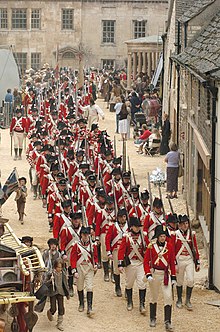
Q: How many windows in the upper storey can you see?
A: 6